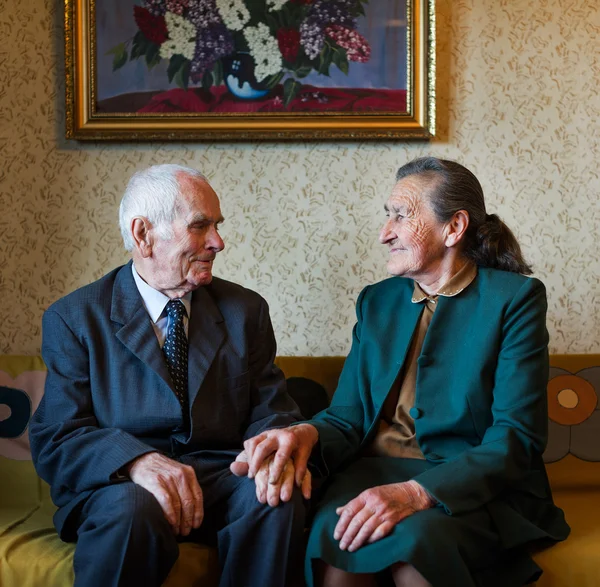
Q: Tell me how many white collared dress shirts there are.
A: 1